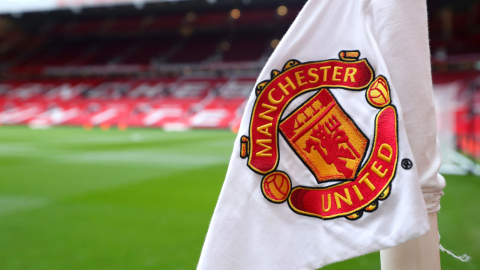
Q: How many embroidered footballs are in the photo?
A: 2